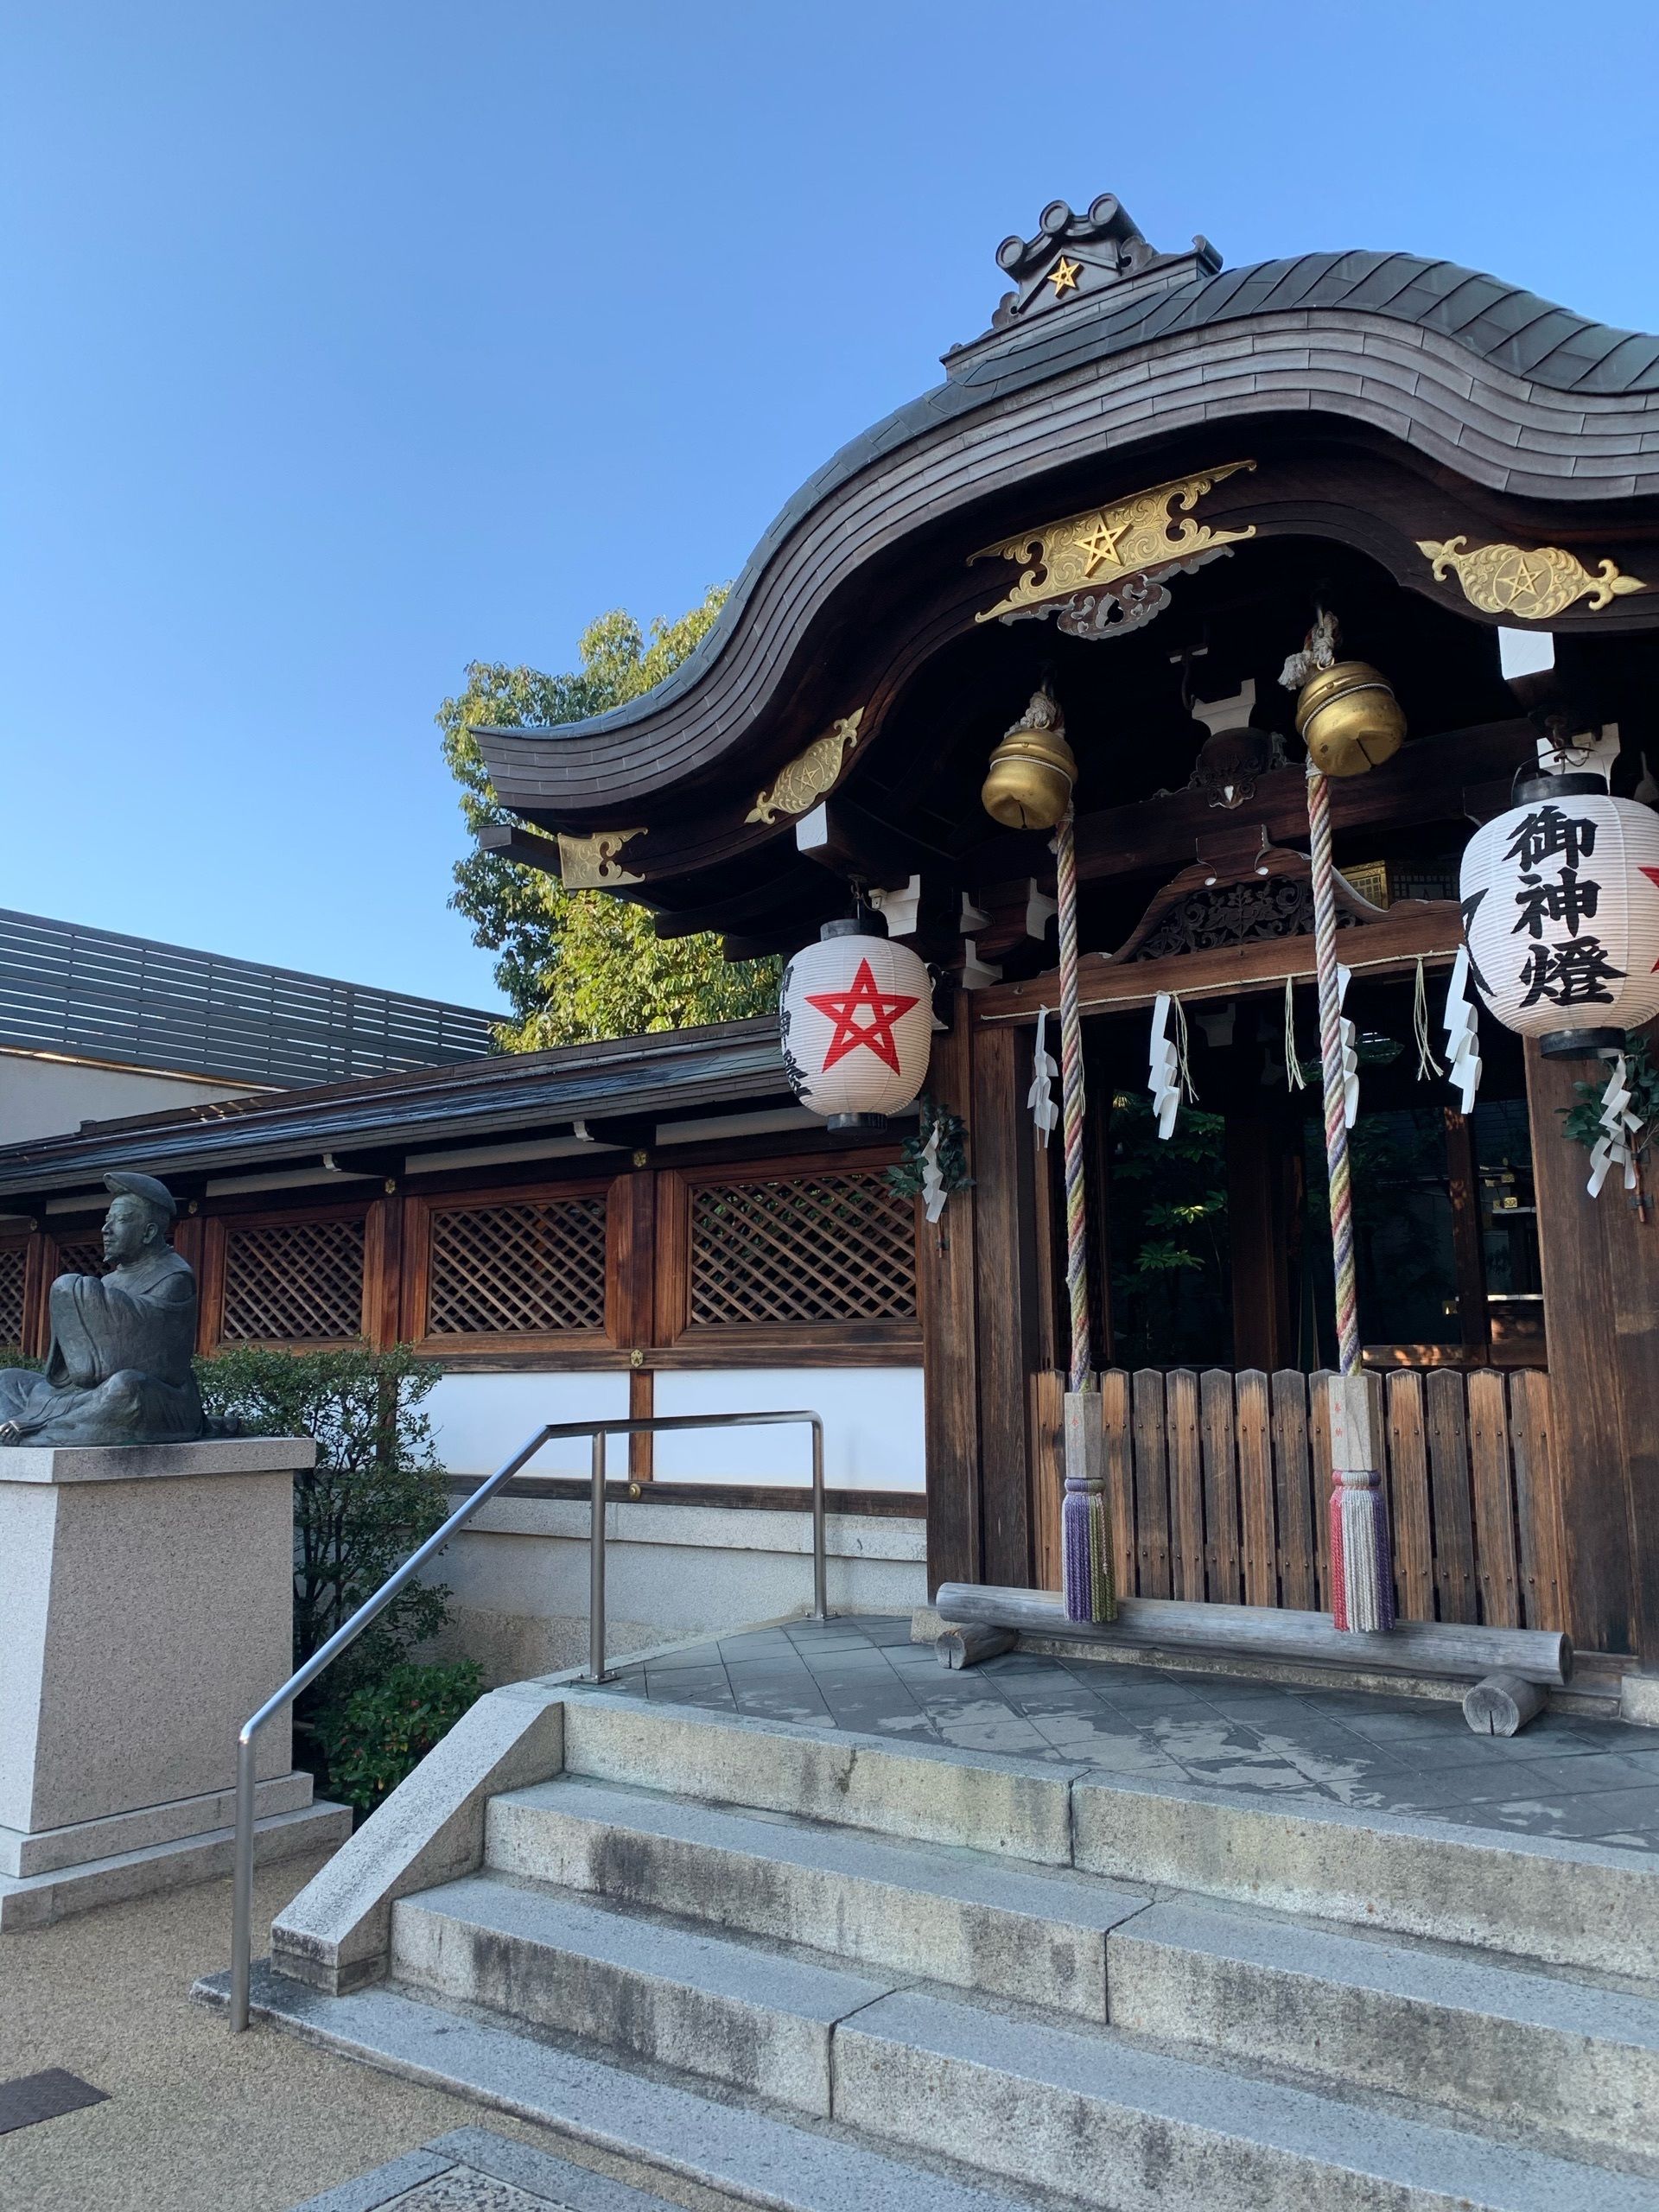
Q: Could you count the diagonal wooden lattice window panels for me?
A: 5